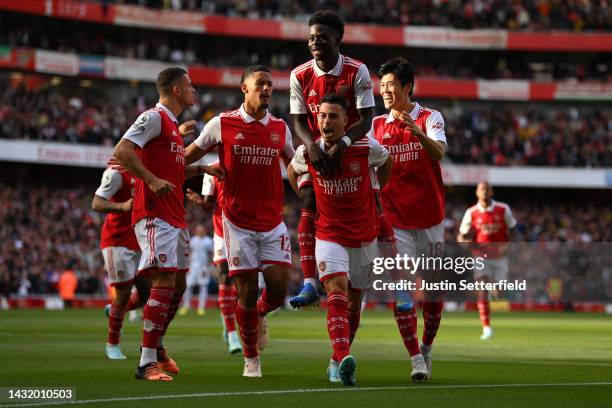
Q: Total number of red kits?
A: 8